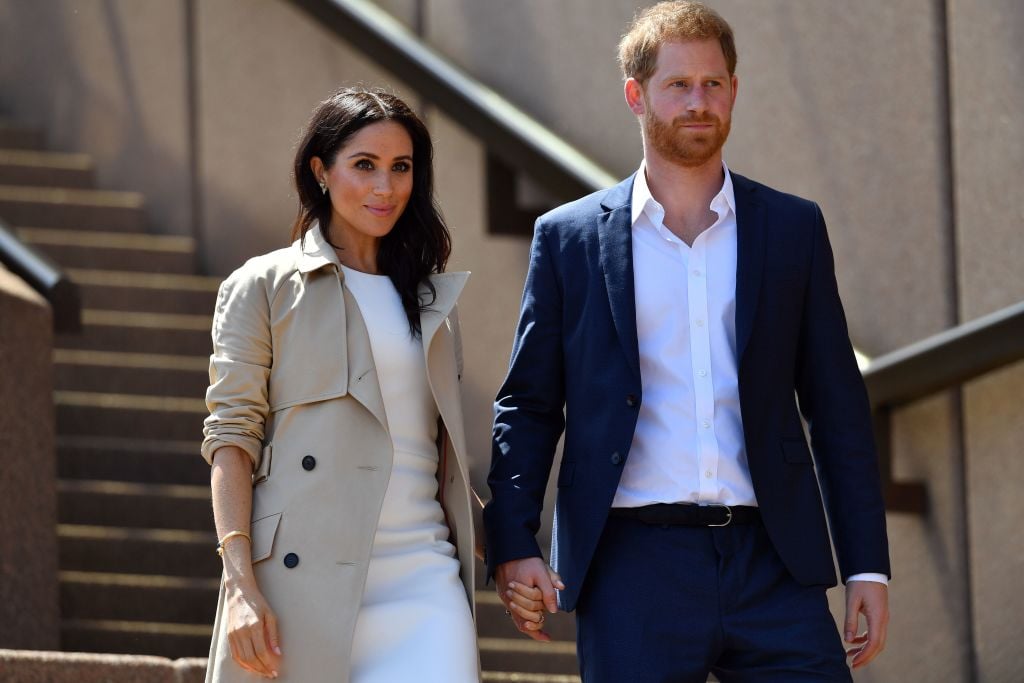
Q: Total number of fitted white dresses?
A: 1